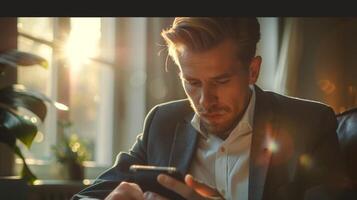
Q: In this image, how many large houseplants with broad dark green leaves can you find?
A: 1